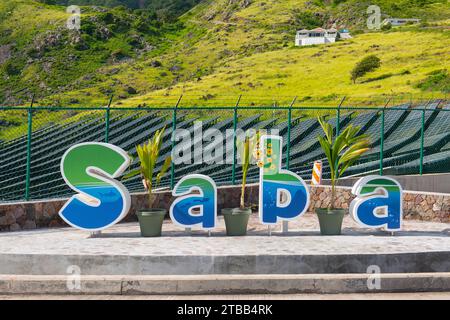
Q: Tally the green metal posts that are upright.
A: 8